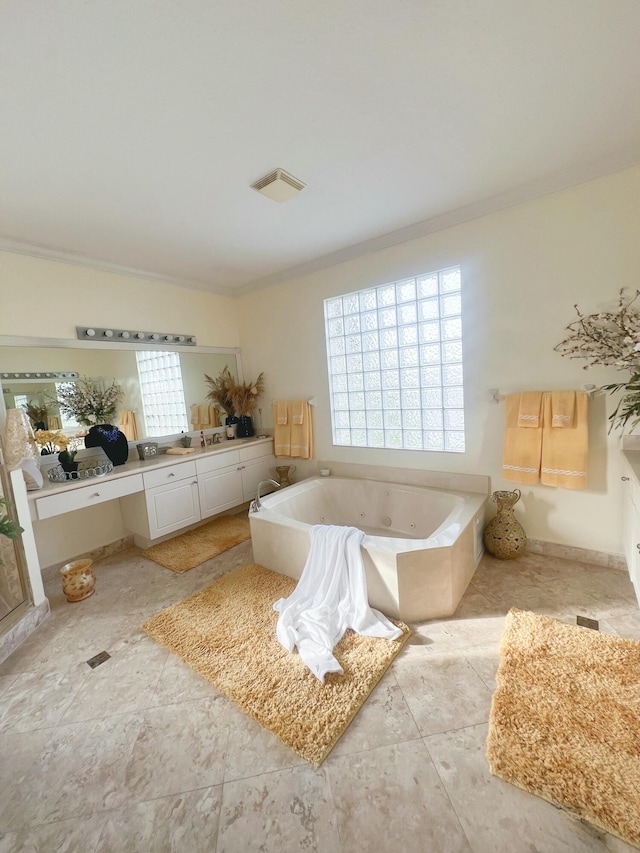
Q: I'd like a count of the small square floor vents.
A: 2